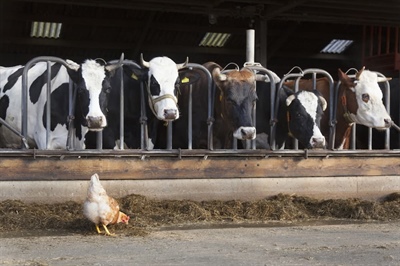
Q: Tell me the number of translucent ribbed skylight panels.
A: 3